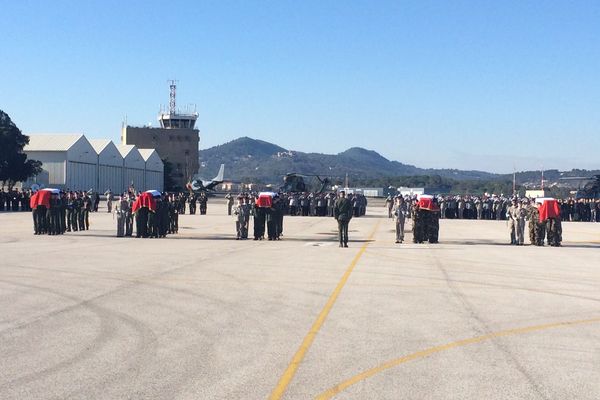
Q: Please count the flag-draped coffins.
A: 5